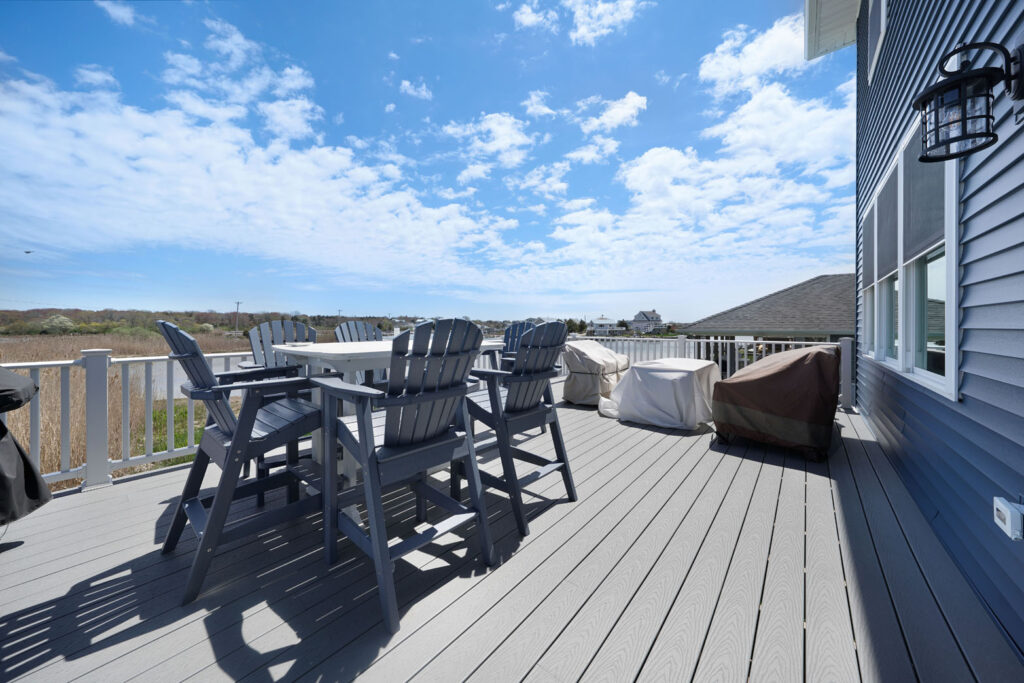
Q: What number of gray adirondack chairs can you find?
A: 6